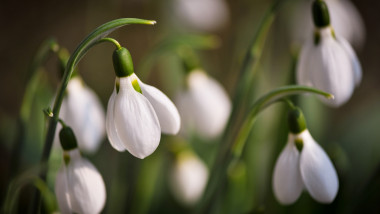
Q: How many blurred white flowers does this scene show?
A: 5